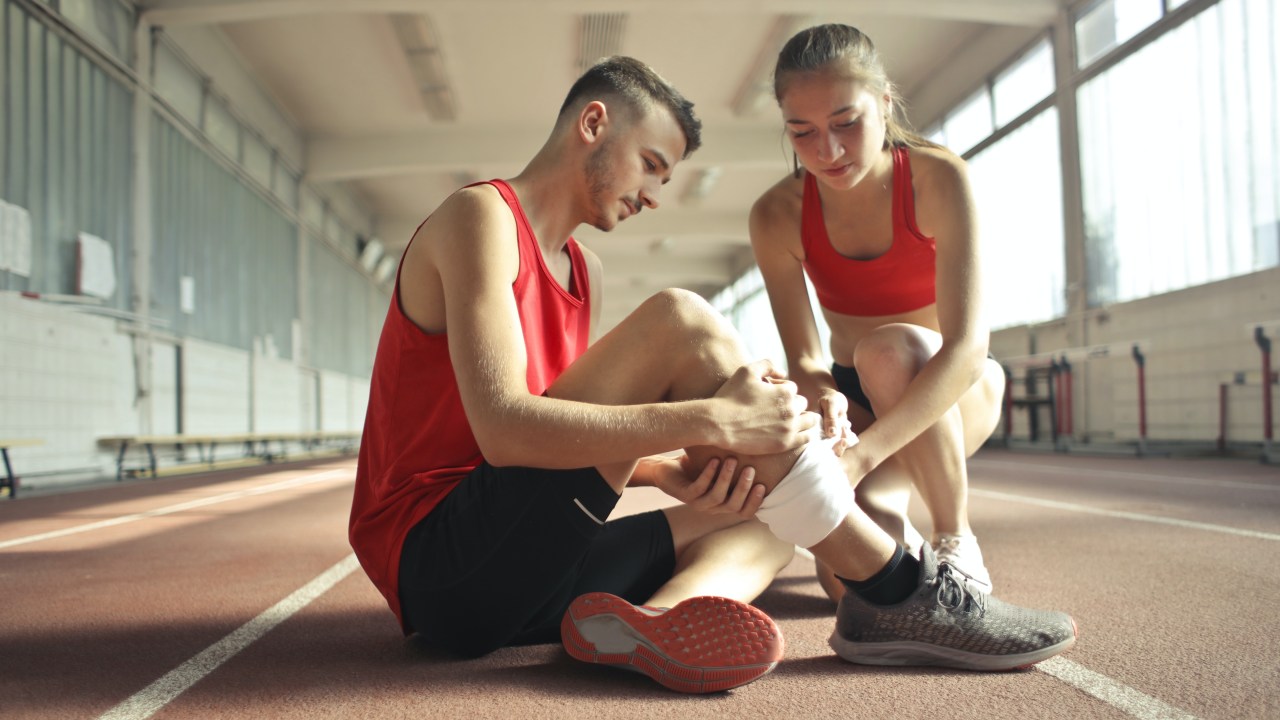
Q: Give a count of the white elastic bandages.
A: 1